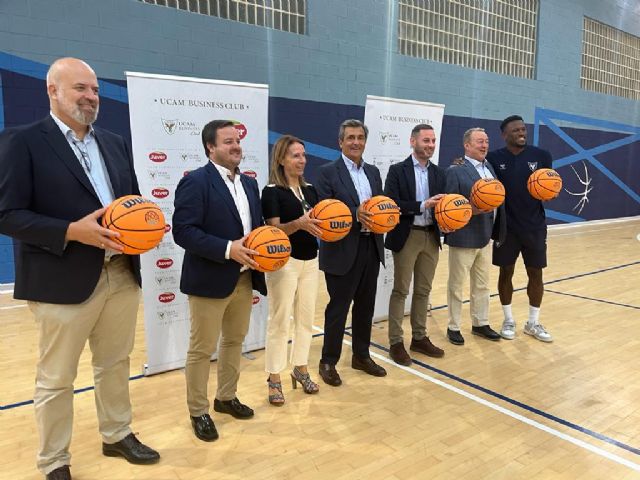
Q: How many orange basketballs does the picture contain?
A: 7